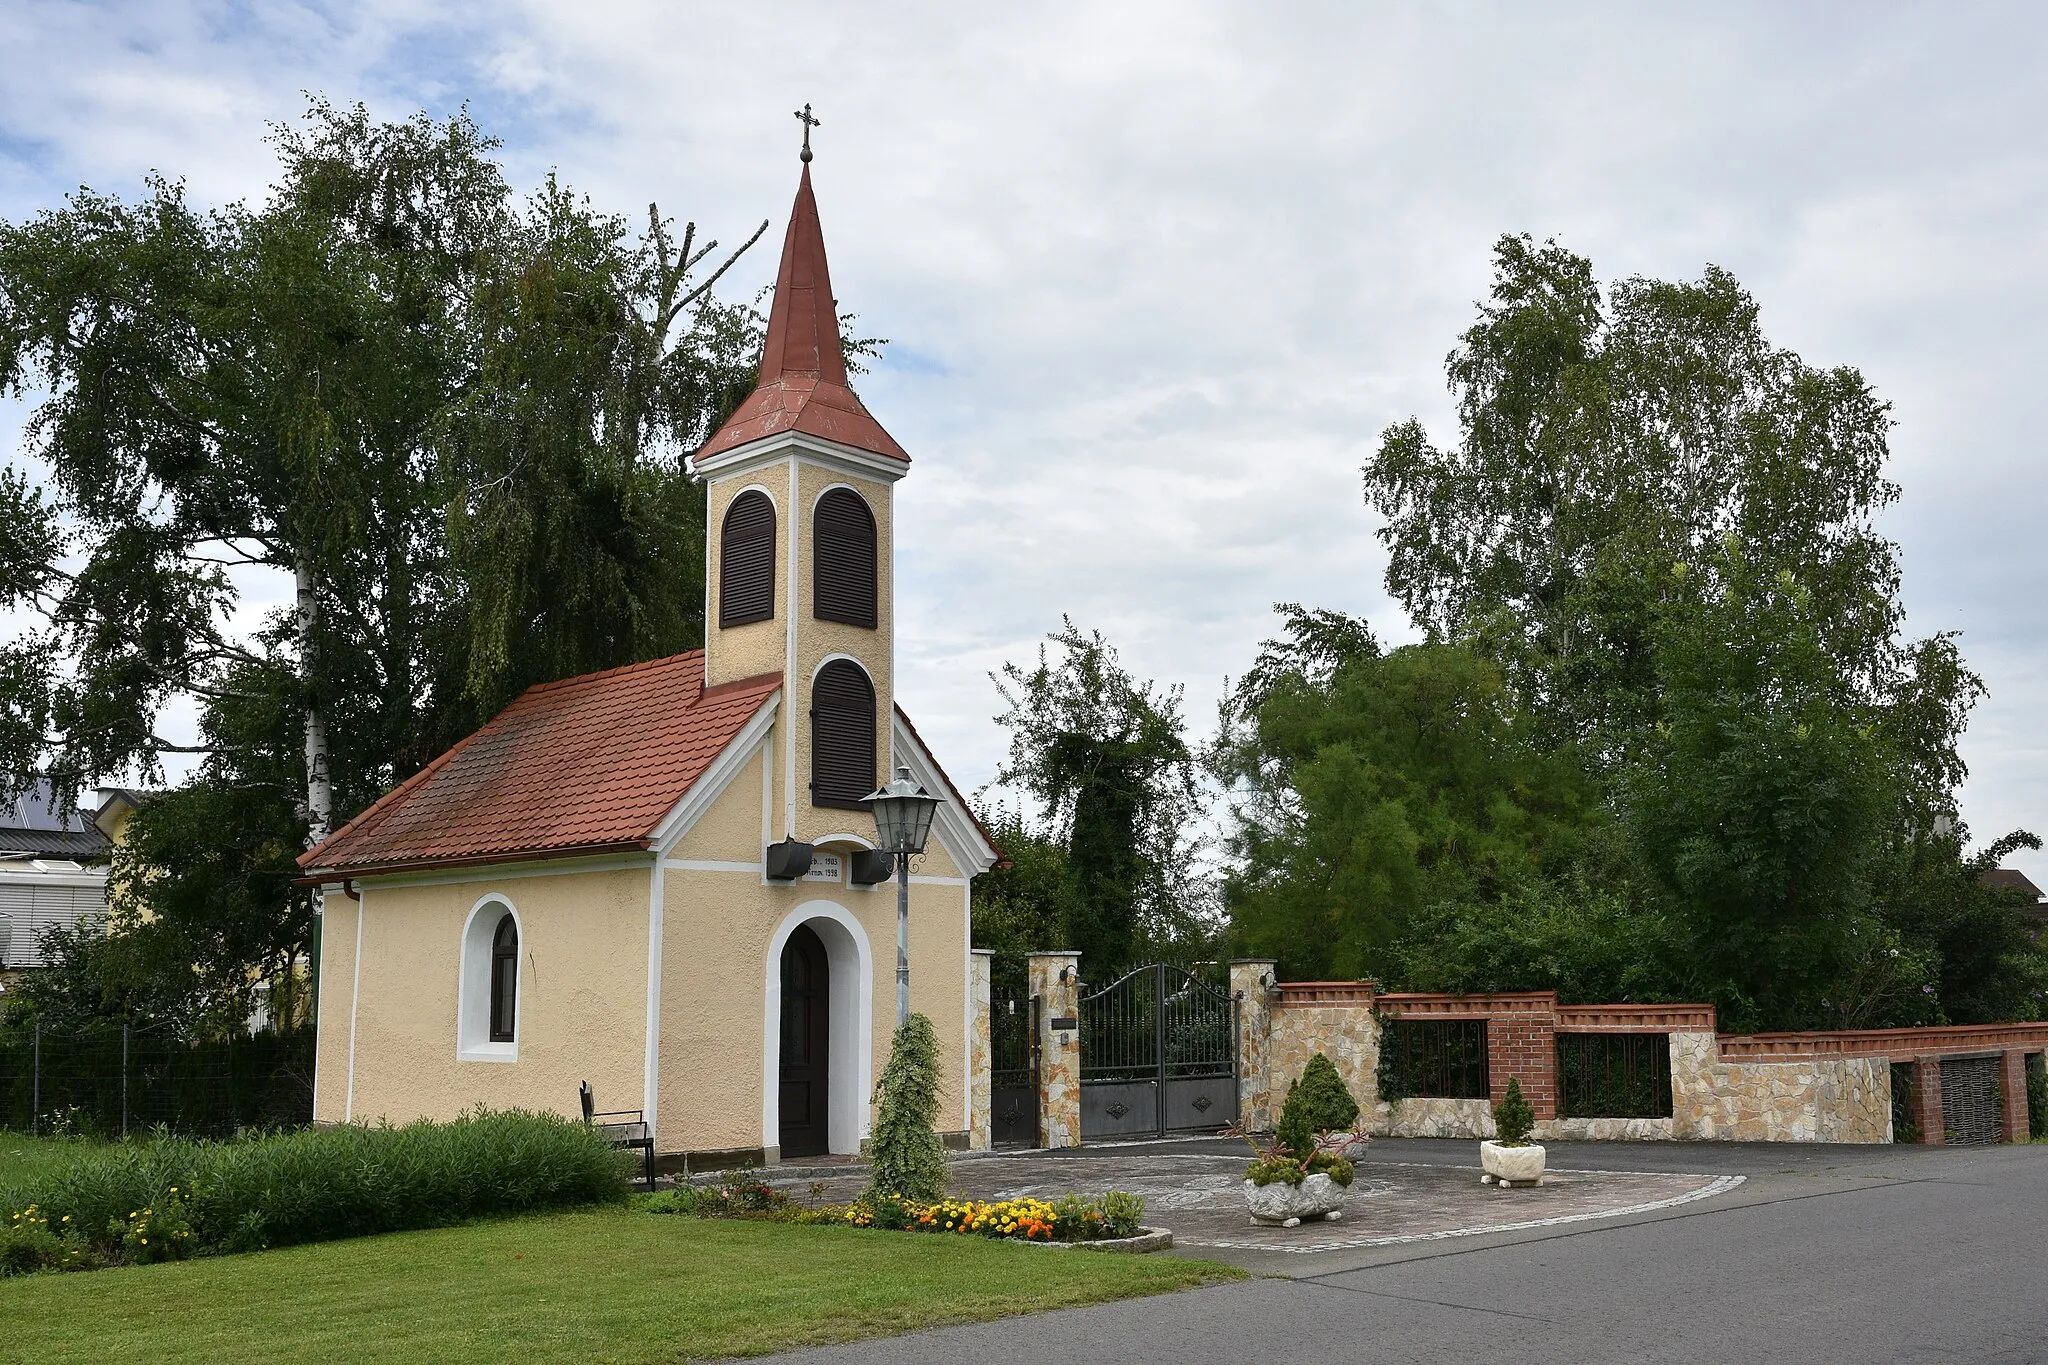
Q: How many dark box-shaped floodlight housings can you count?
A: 2